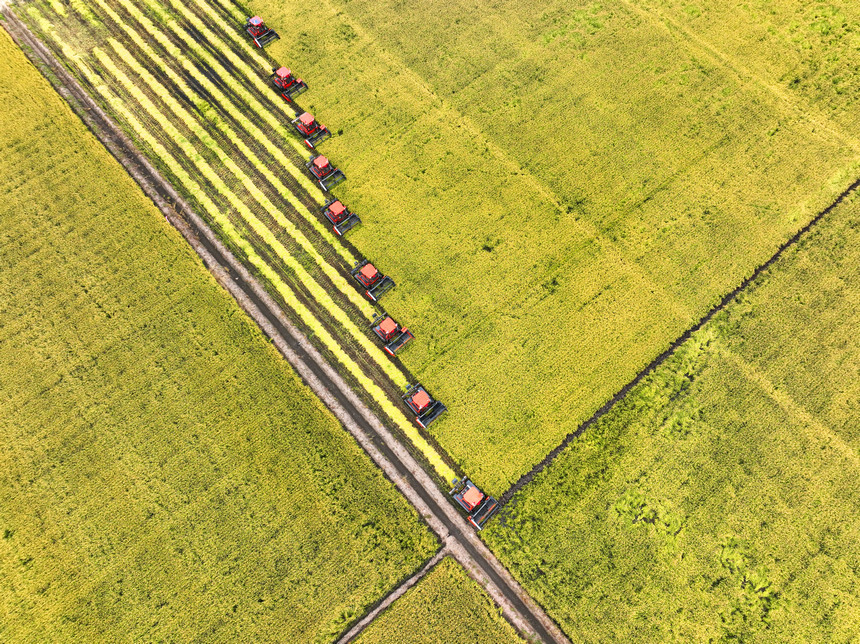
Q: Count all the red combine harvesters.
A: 9